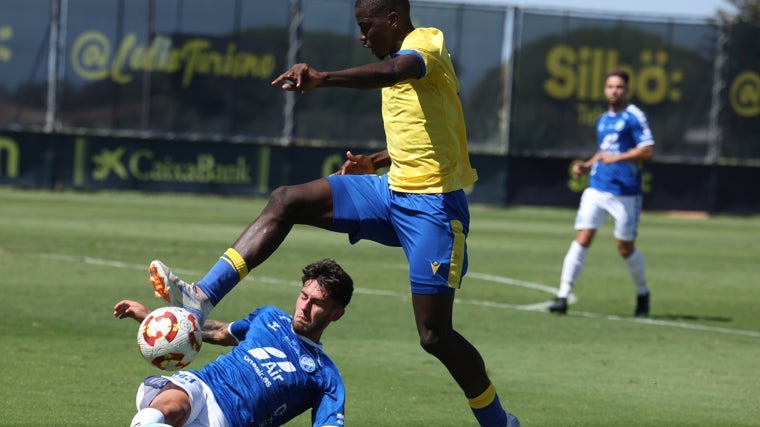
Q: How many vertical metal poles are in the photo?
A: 4